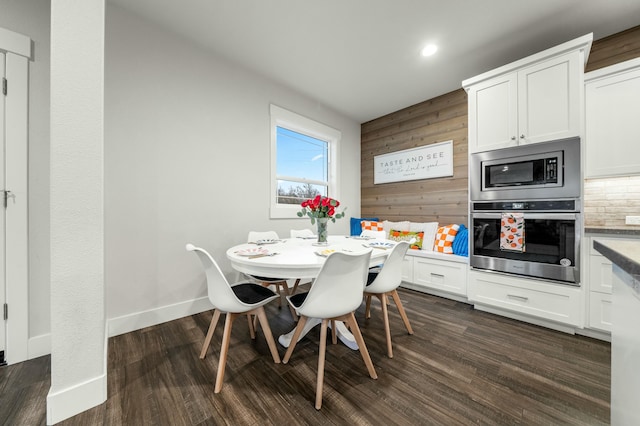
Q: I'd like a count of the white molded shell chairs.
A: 6